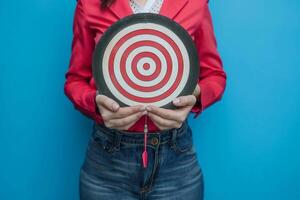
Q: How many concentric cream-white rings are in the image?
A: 4